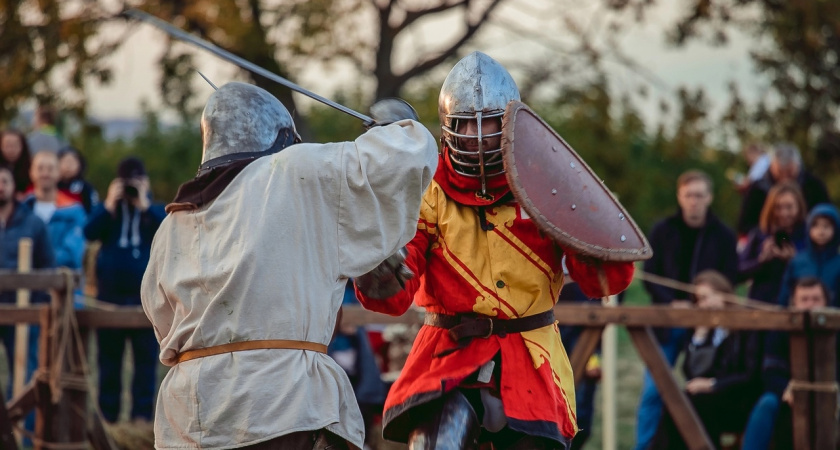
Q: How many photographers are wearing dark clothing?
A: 1